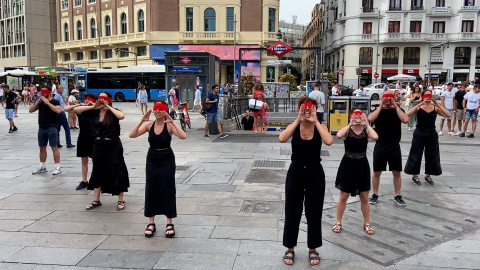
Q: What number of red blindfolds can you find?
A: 8